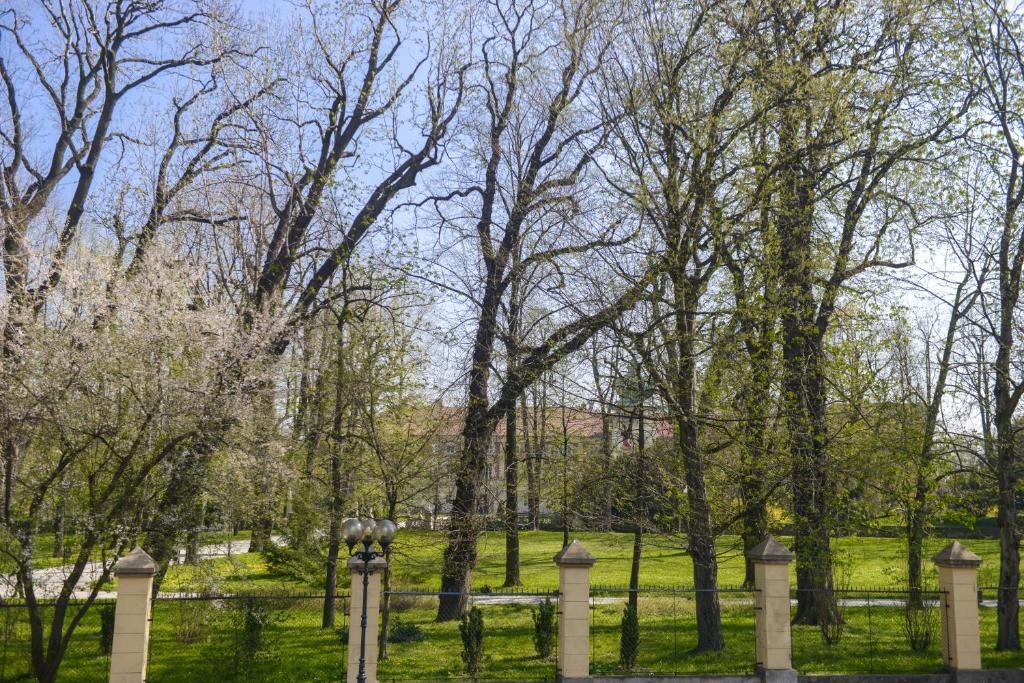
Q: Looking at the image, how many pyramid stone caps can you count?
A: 5